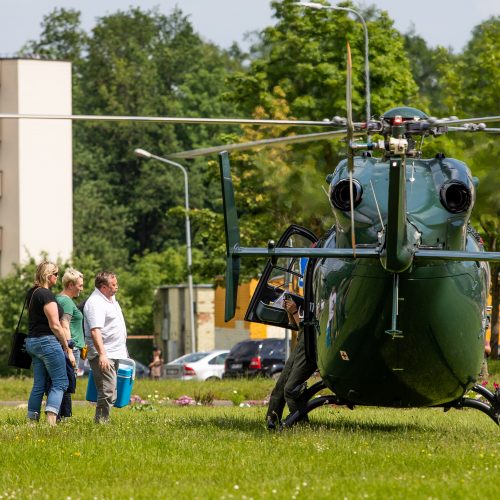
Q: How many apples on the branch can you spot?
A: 0